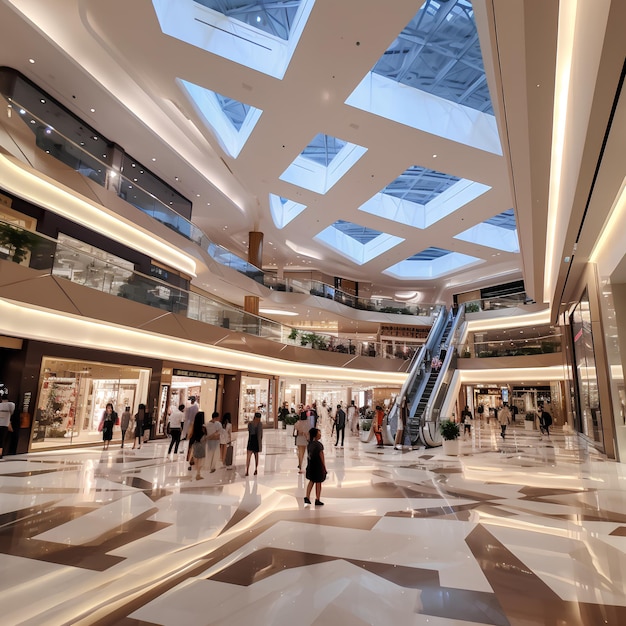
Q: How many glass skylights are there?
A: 9